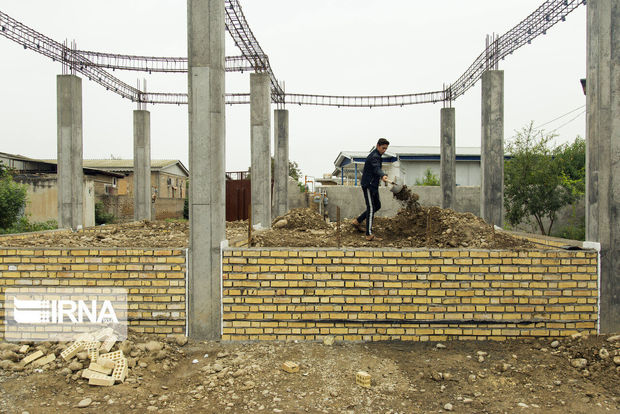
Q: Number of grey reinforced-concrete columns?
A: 8